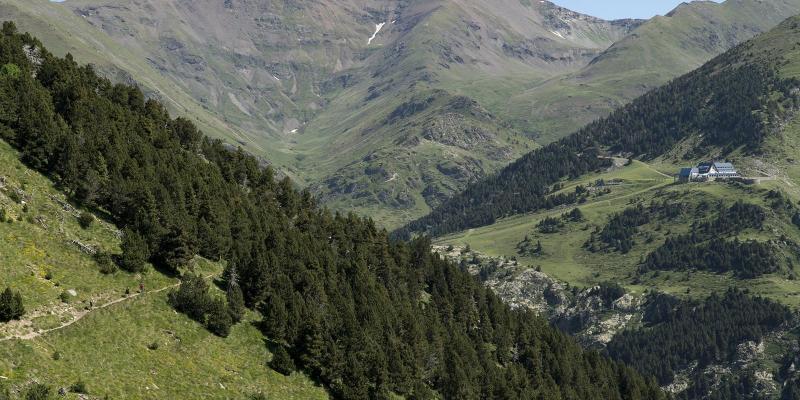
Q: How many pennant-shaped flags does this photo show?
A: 0